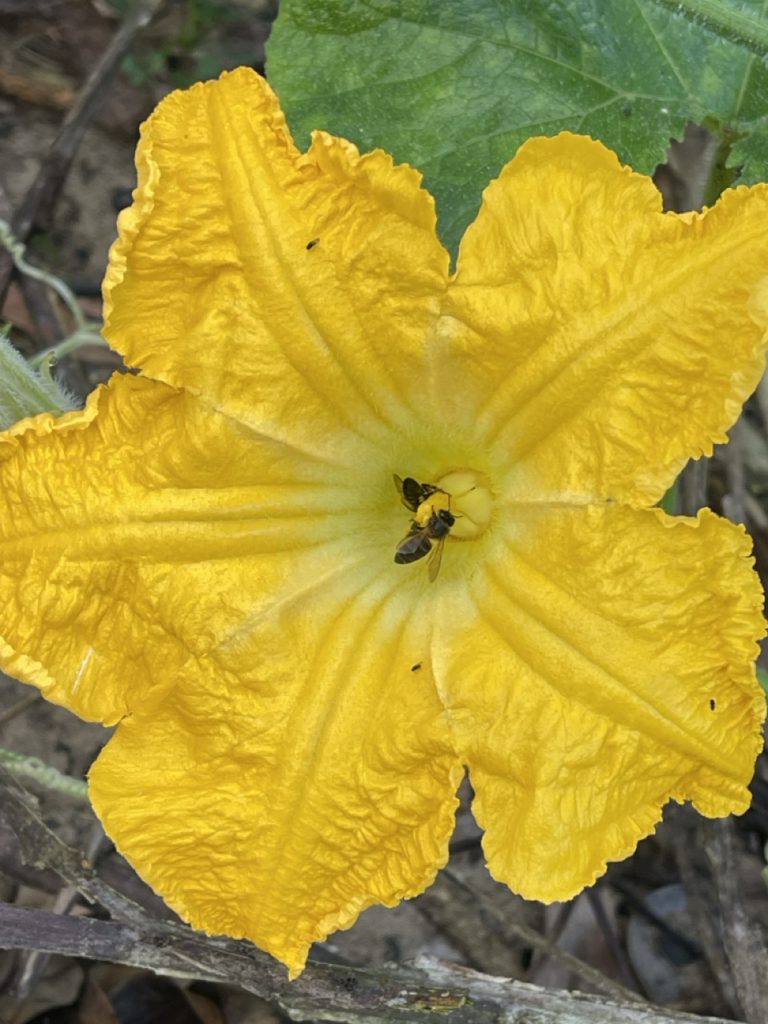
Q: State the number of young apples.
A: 0